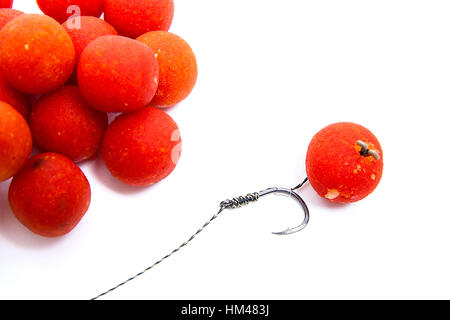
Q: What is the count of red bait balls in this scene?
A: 14